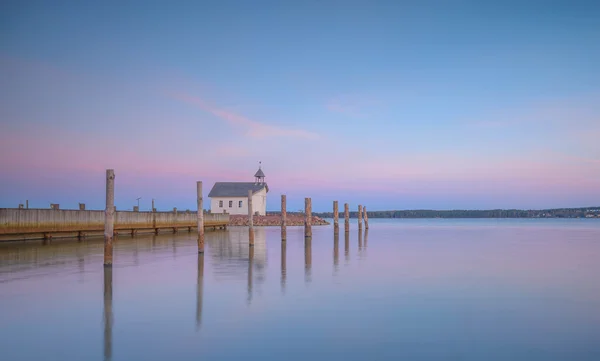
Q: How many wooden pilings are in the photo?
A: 9